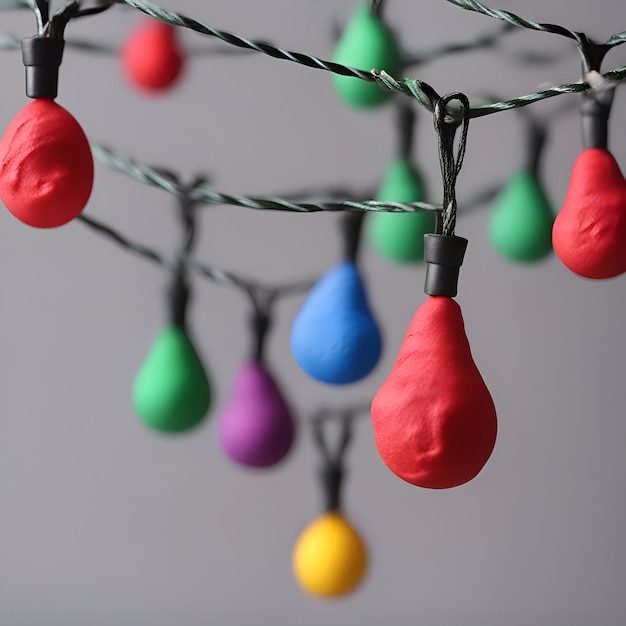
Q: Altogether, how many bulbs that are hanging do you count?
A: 11